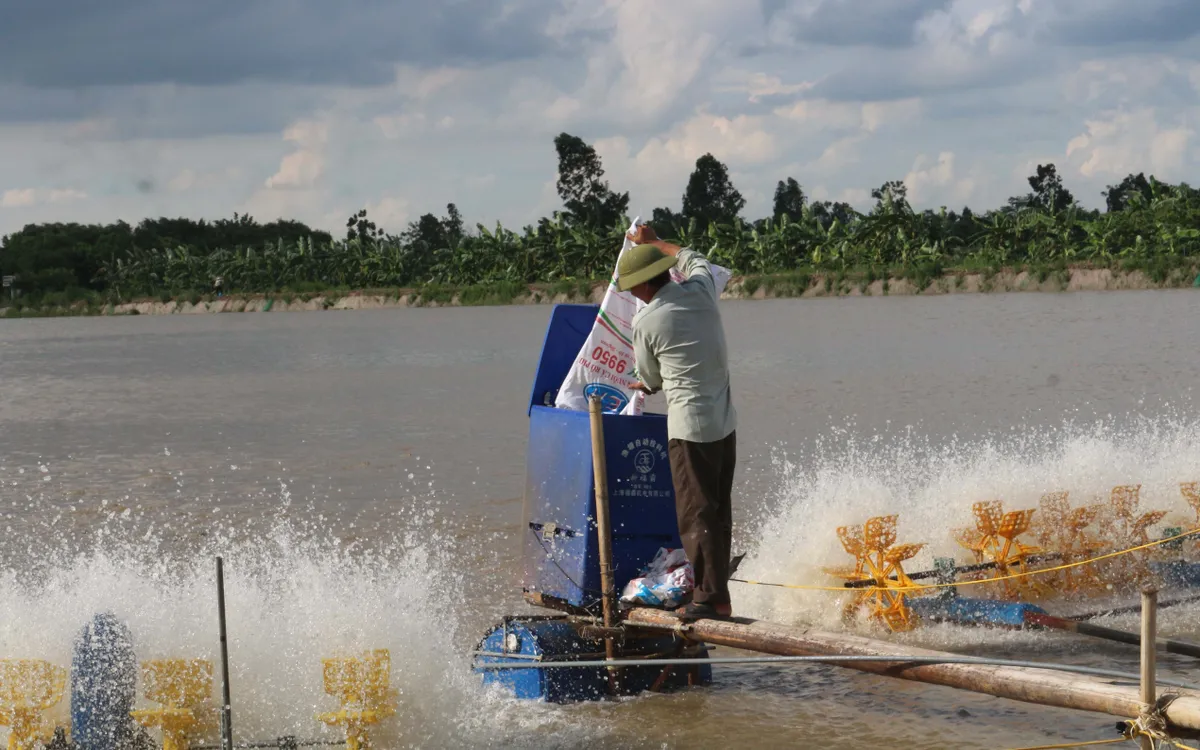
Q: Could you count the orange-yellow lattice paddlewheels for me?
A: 8